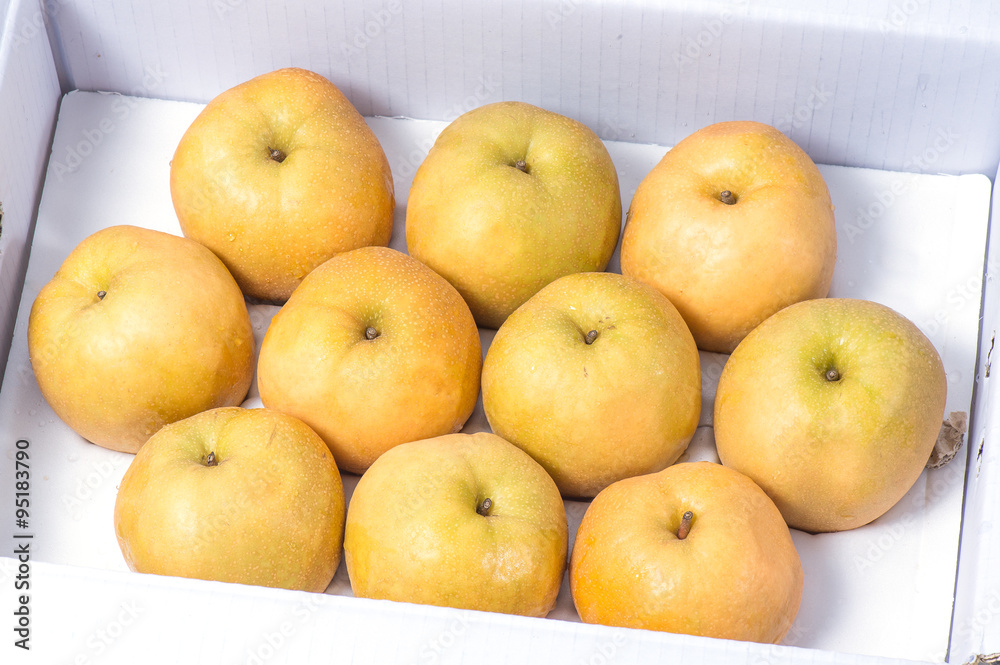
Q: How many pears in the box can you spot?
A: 10